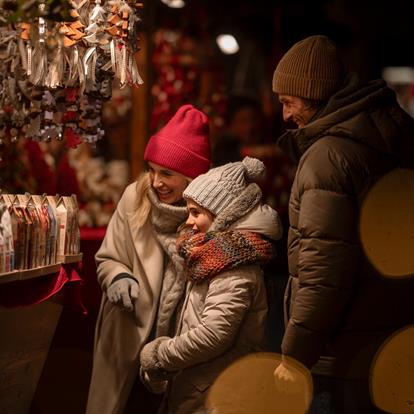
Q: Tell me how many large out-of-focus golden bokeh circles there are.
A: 3